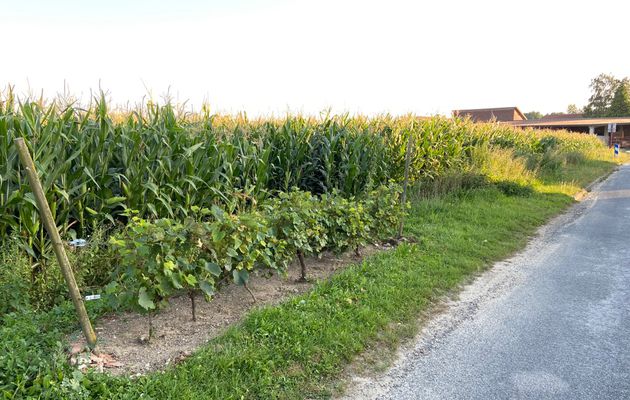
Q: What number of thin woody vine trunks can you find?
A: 5